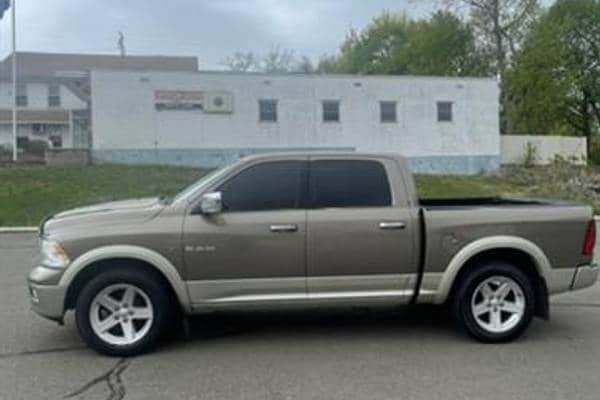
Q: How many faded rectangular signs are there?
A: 2